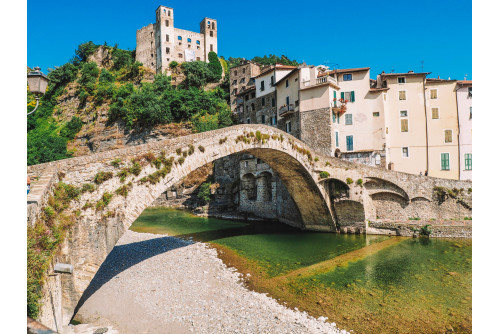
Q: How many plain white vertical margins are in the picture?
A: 2